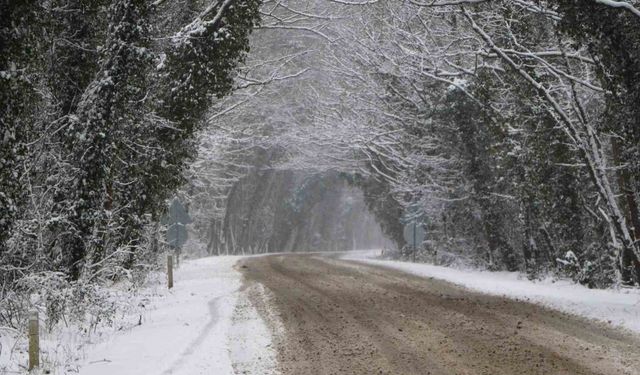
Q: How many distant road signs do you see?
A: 2